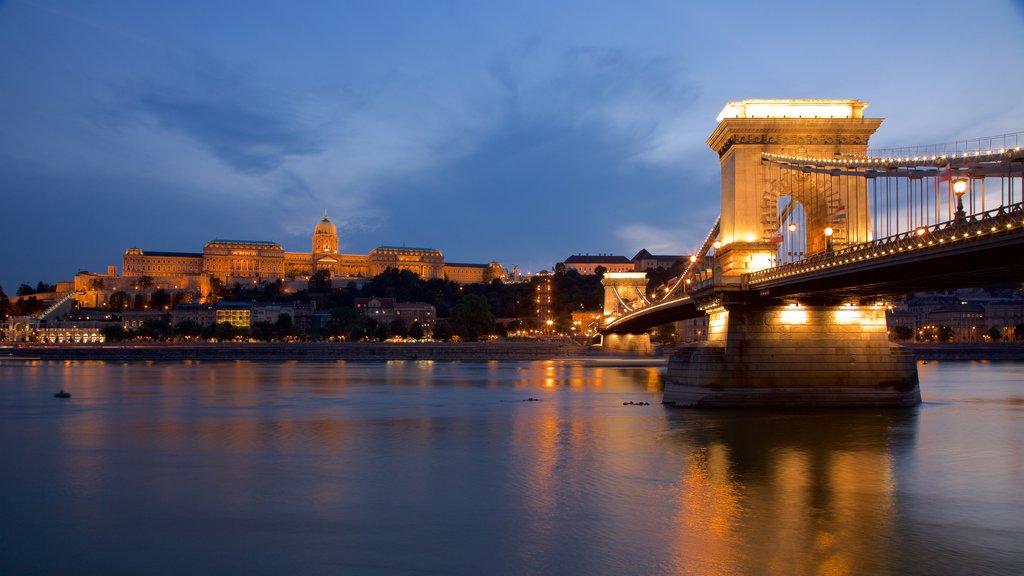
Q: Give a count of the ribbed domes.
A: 1